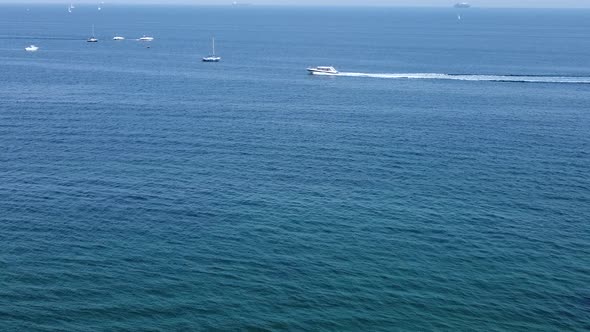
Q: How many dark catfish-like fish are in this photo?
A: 0